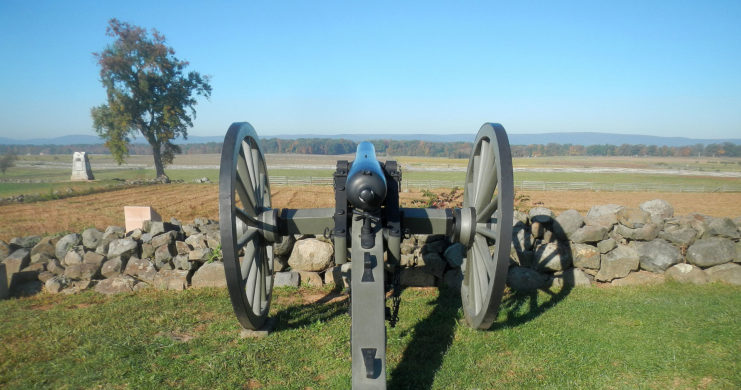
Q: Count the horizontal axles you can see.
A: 1